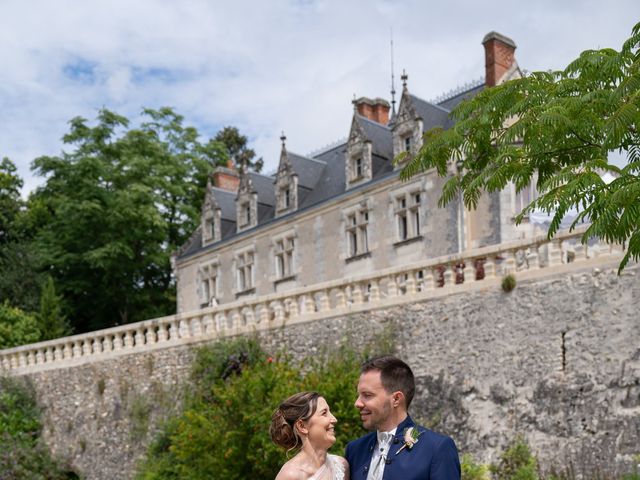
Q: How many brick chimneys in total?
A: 3